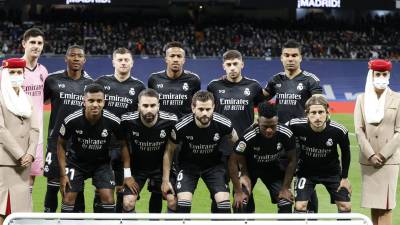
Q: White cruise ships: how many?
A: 0